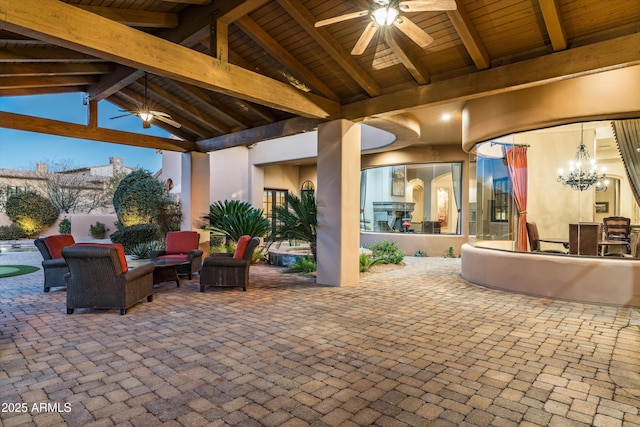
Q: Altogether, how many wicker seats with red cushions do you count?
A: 4